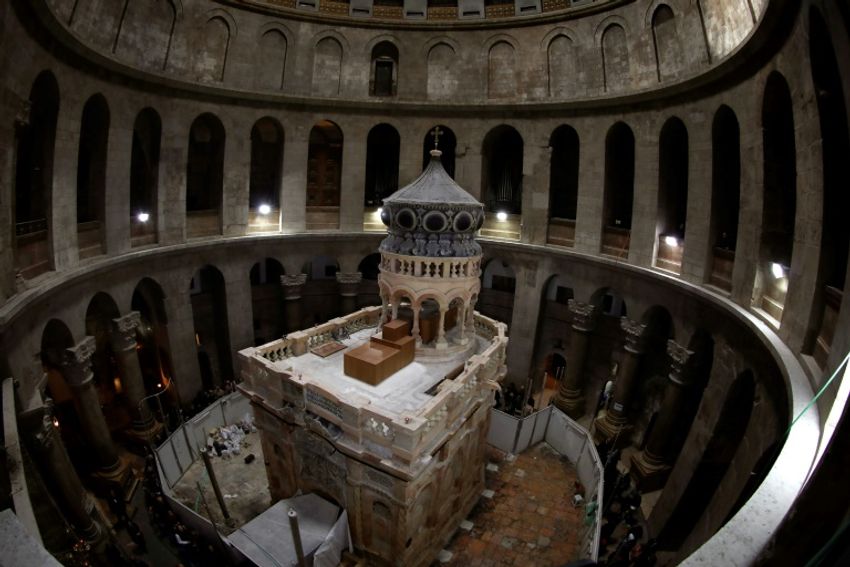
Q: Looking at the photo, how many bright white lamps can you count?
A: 6